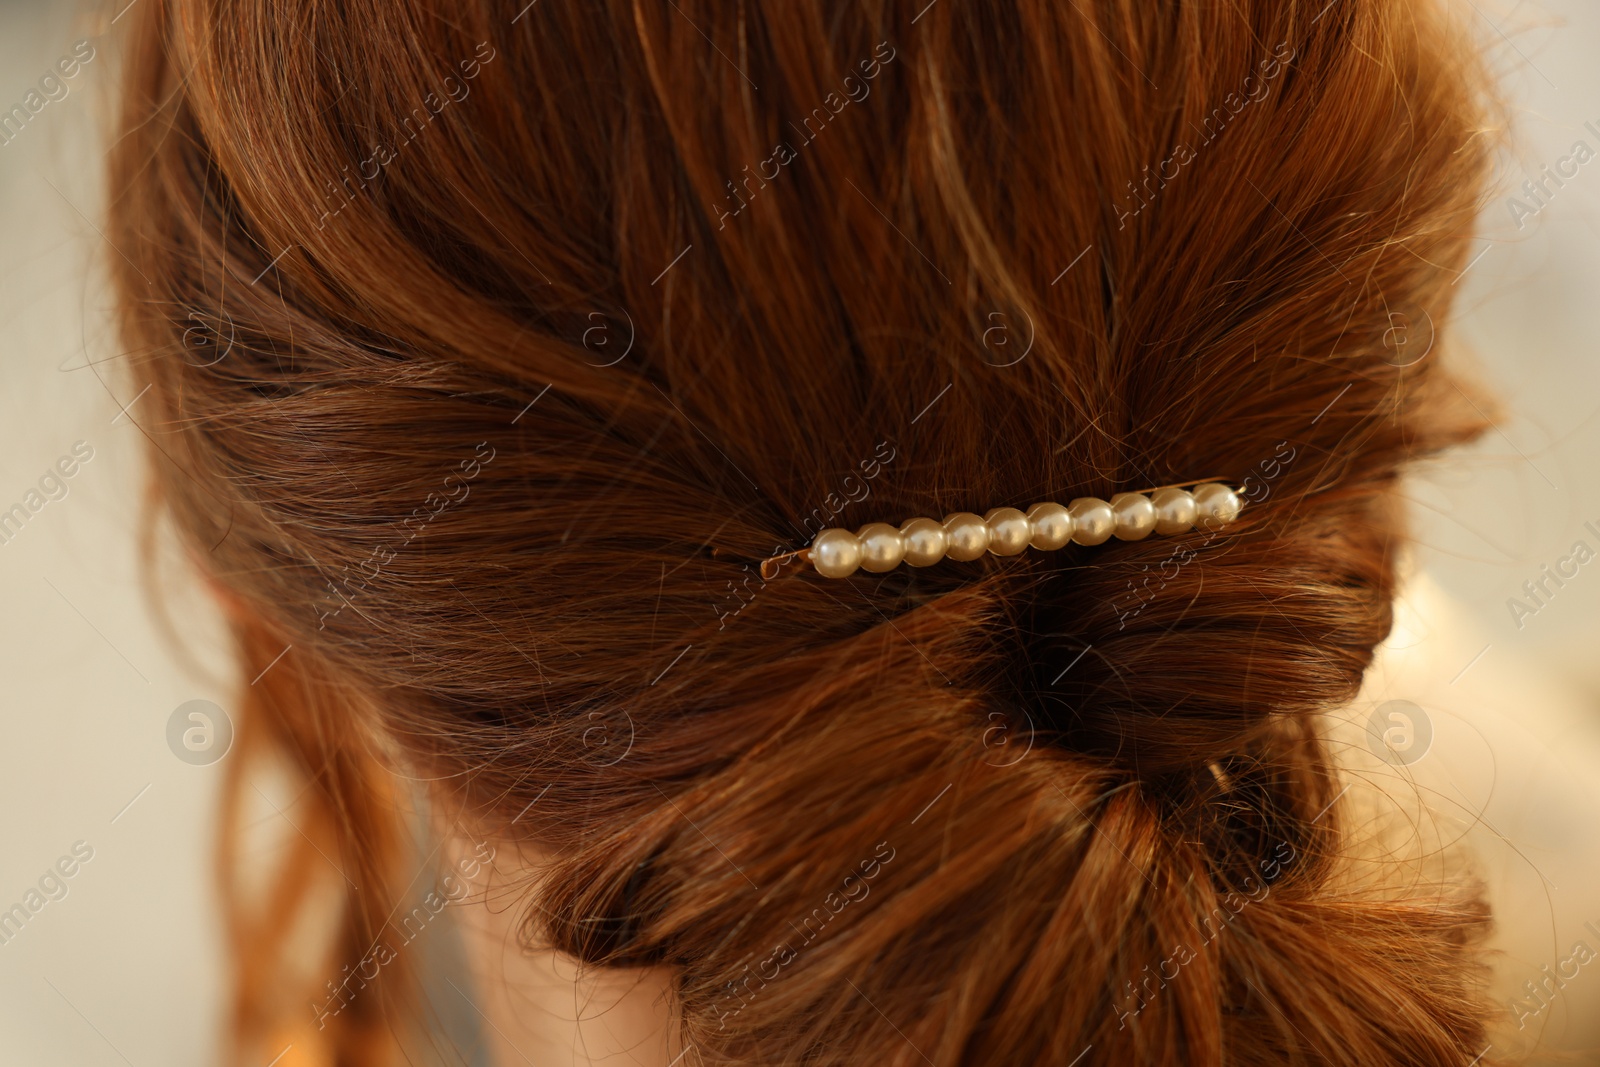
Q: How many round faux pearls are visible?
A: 10